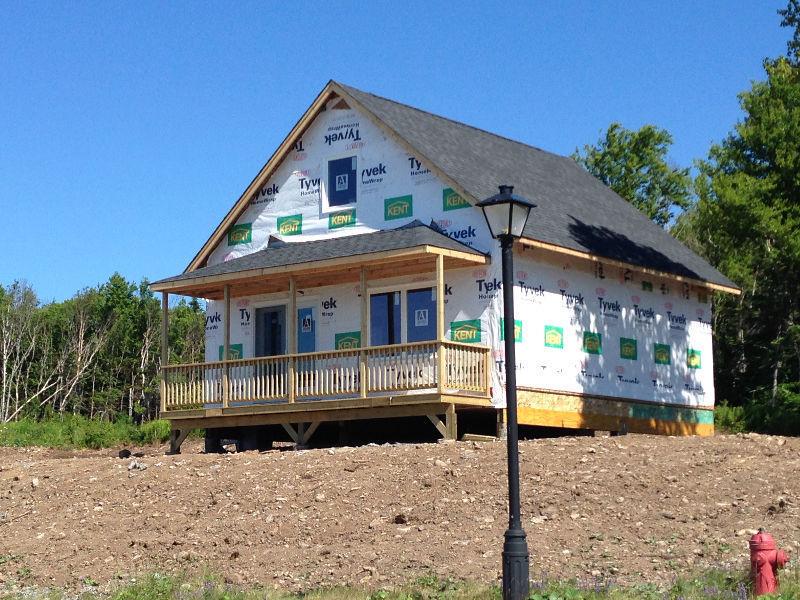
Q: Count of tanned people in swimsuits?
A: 0